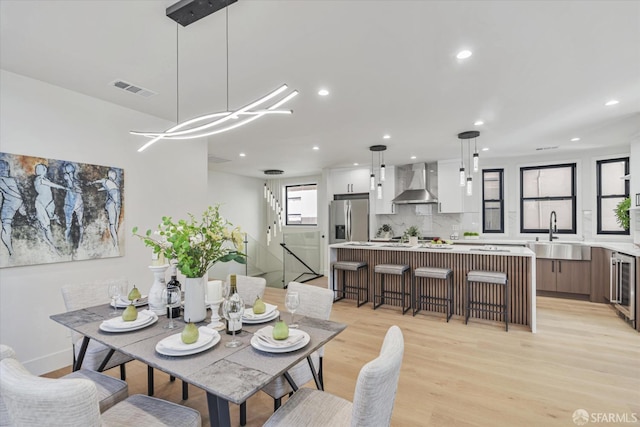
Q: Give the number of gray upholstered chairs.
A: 6